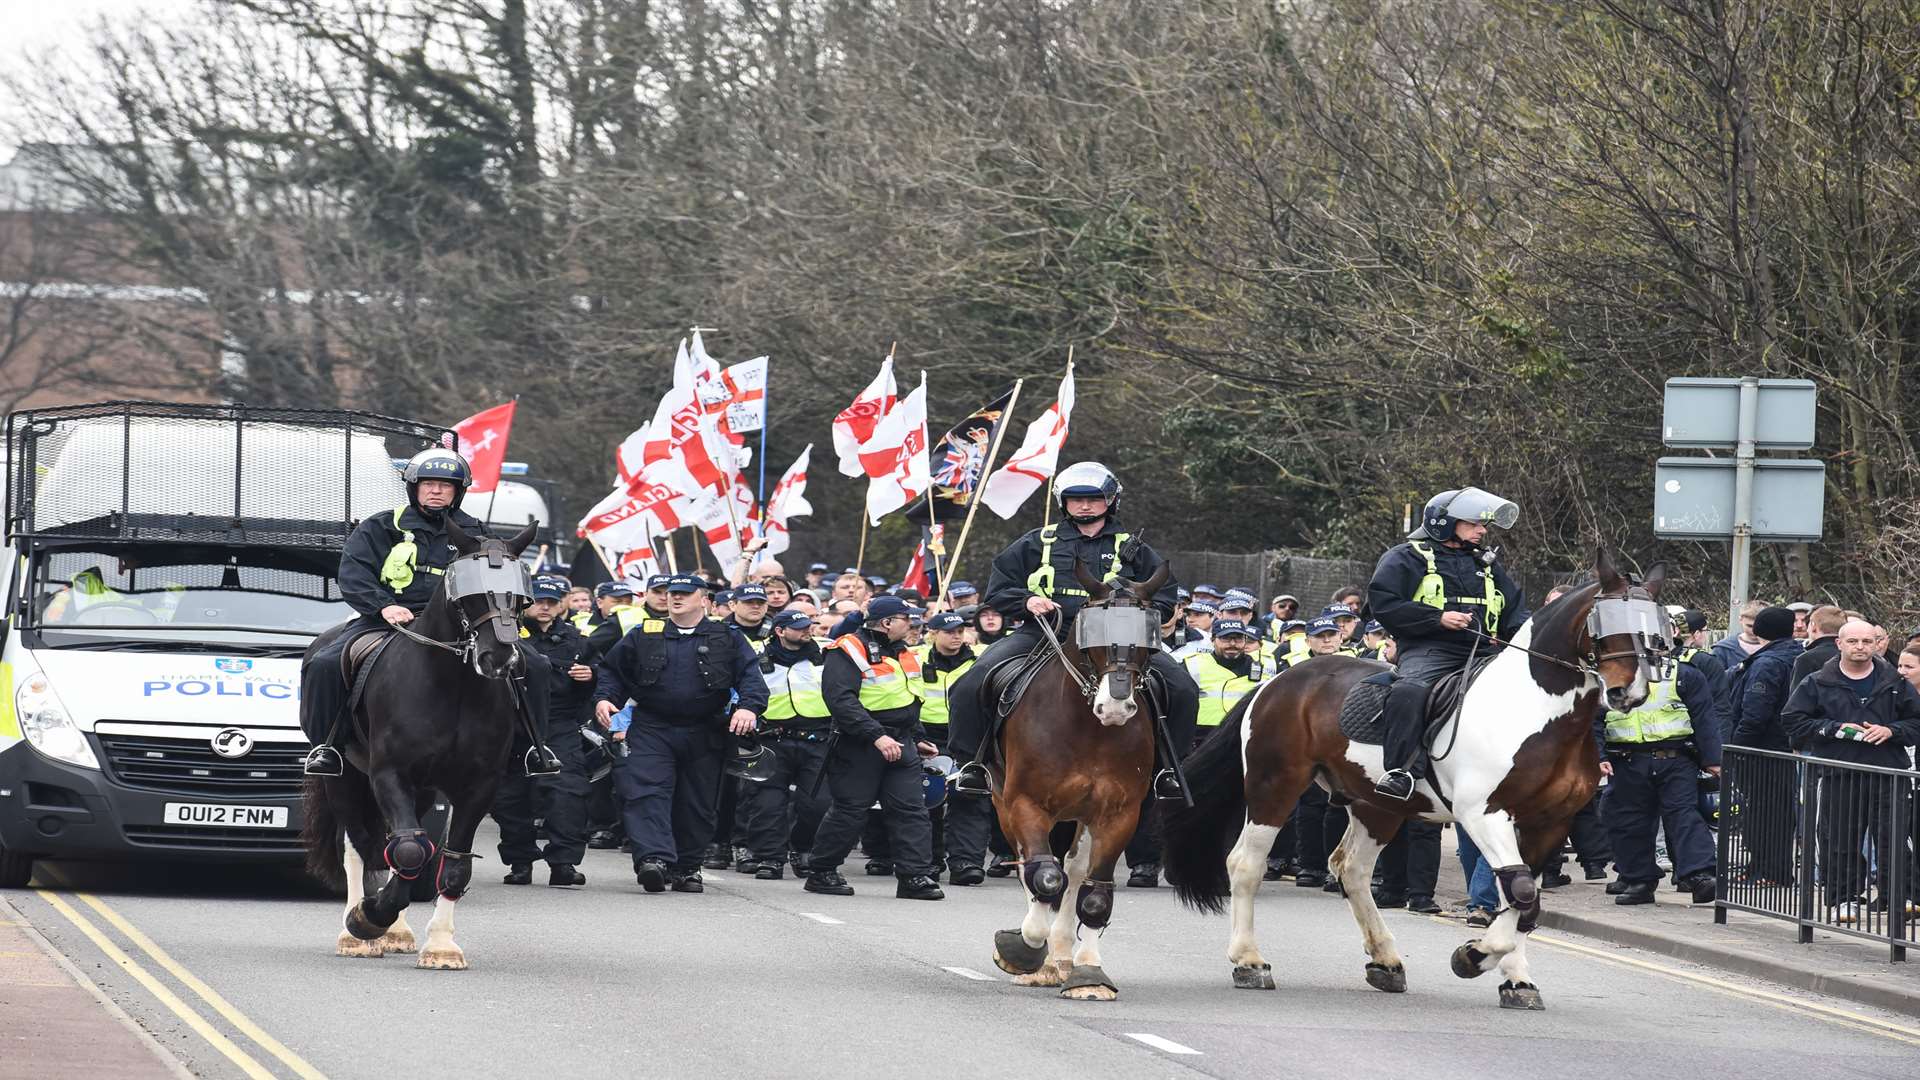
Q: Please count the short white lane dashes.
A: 3